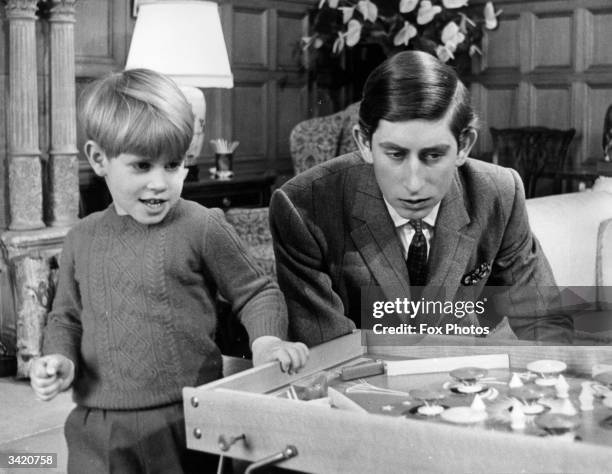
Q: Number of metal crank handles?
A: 2